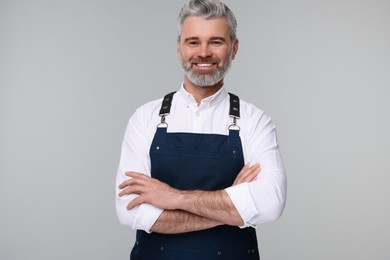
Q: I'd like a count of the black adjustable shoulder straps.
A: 2